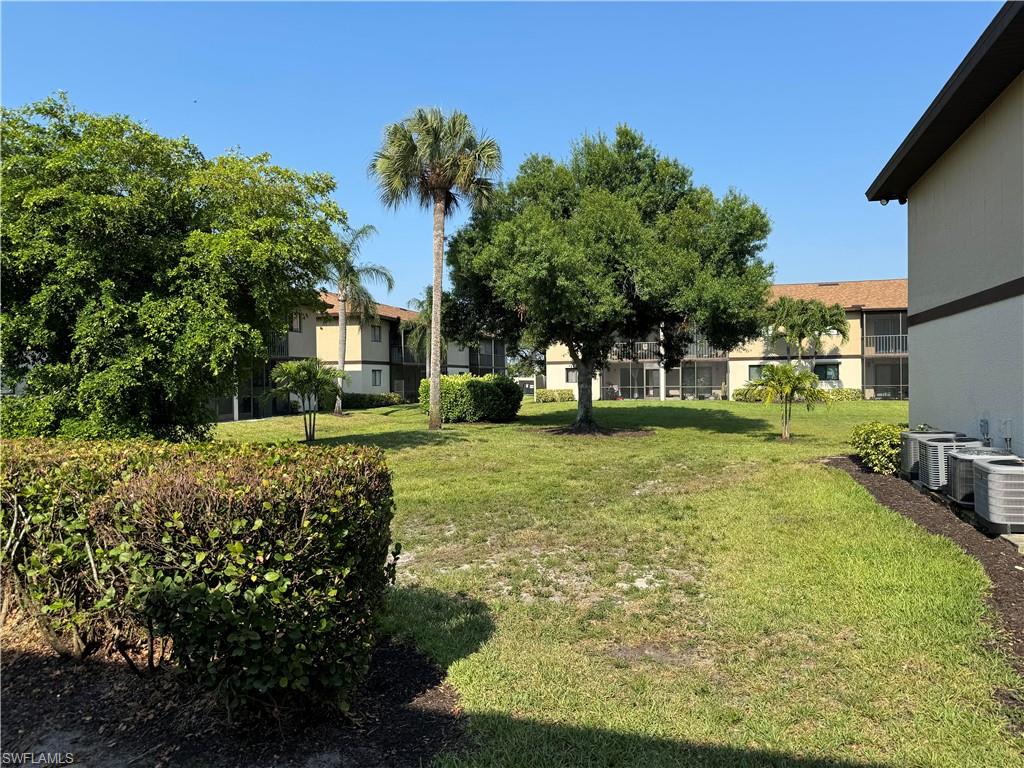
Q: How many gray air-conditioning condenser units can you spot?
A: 4